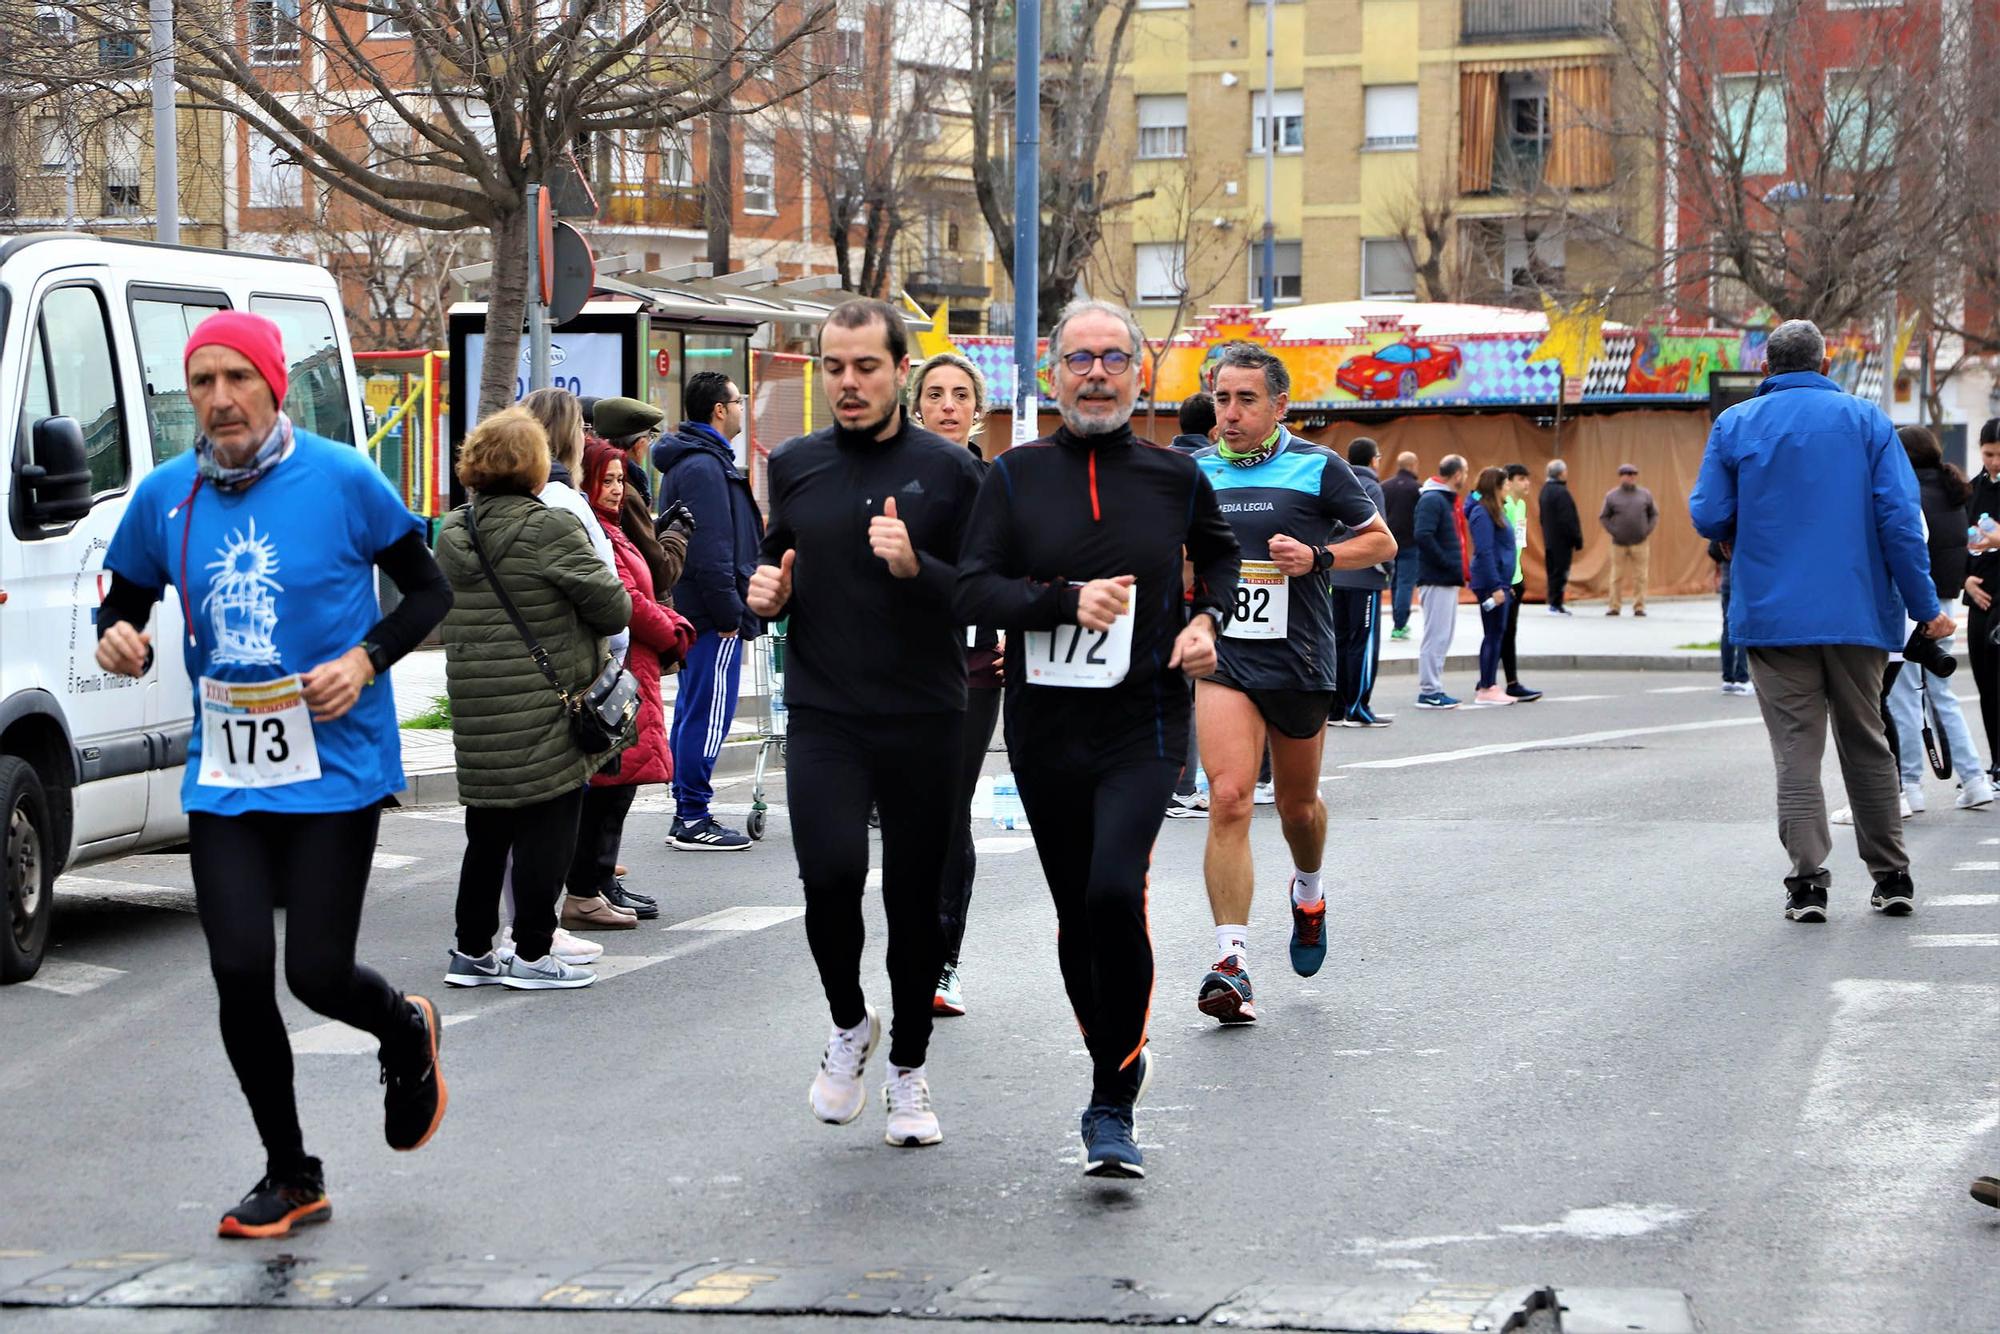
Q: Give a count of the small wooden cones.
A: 0